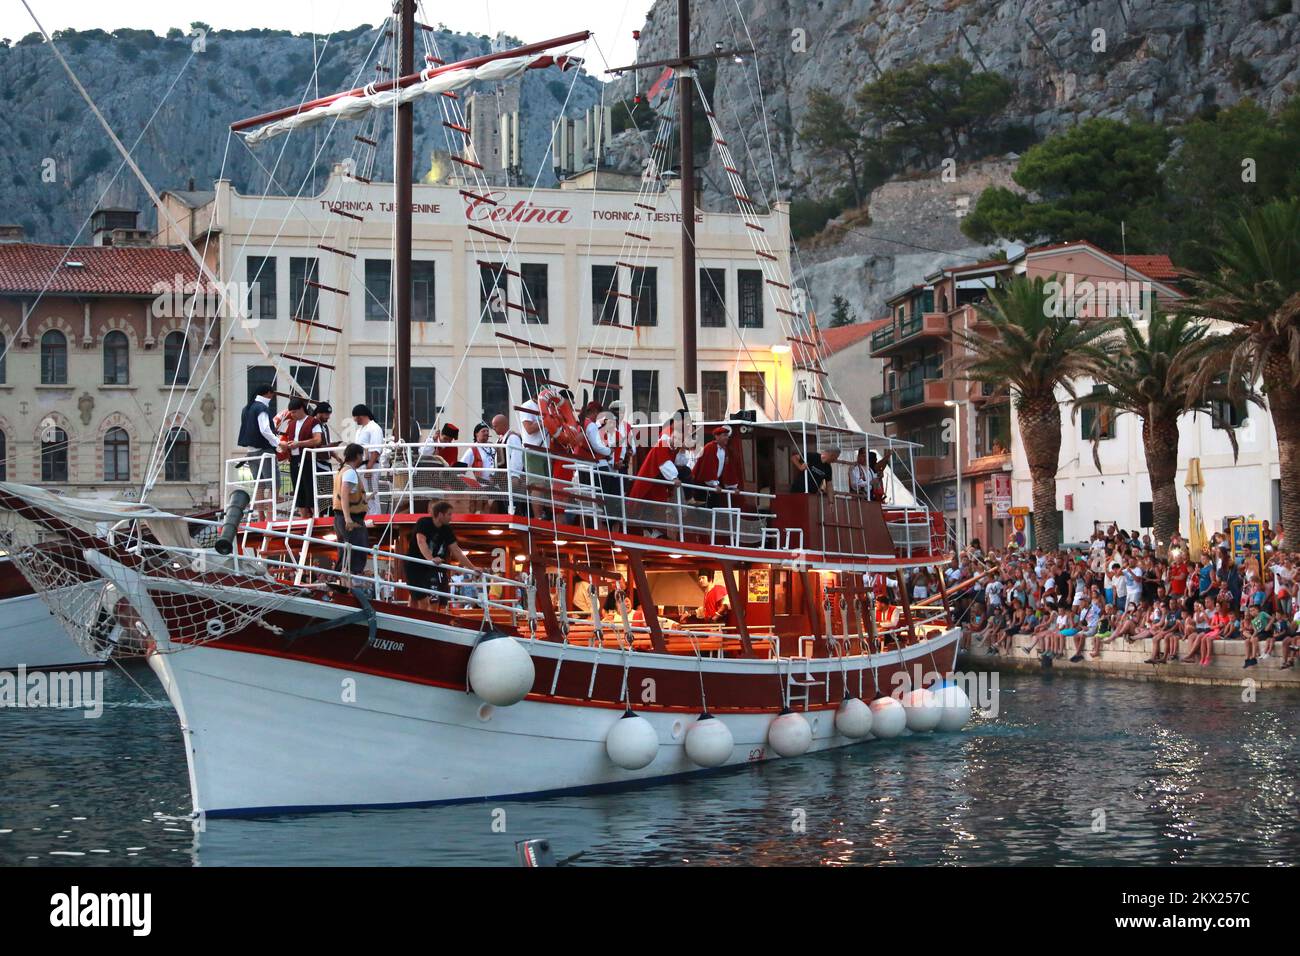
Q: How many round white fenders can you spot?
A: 8